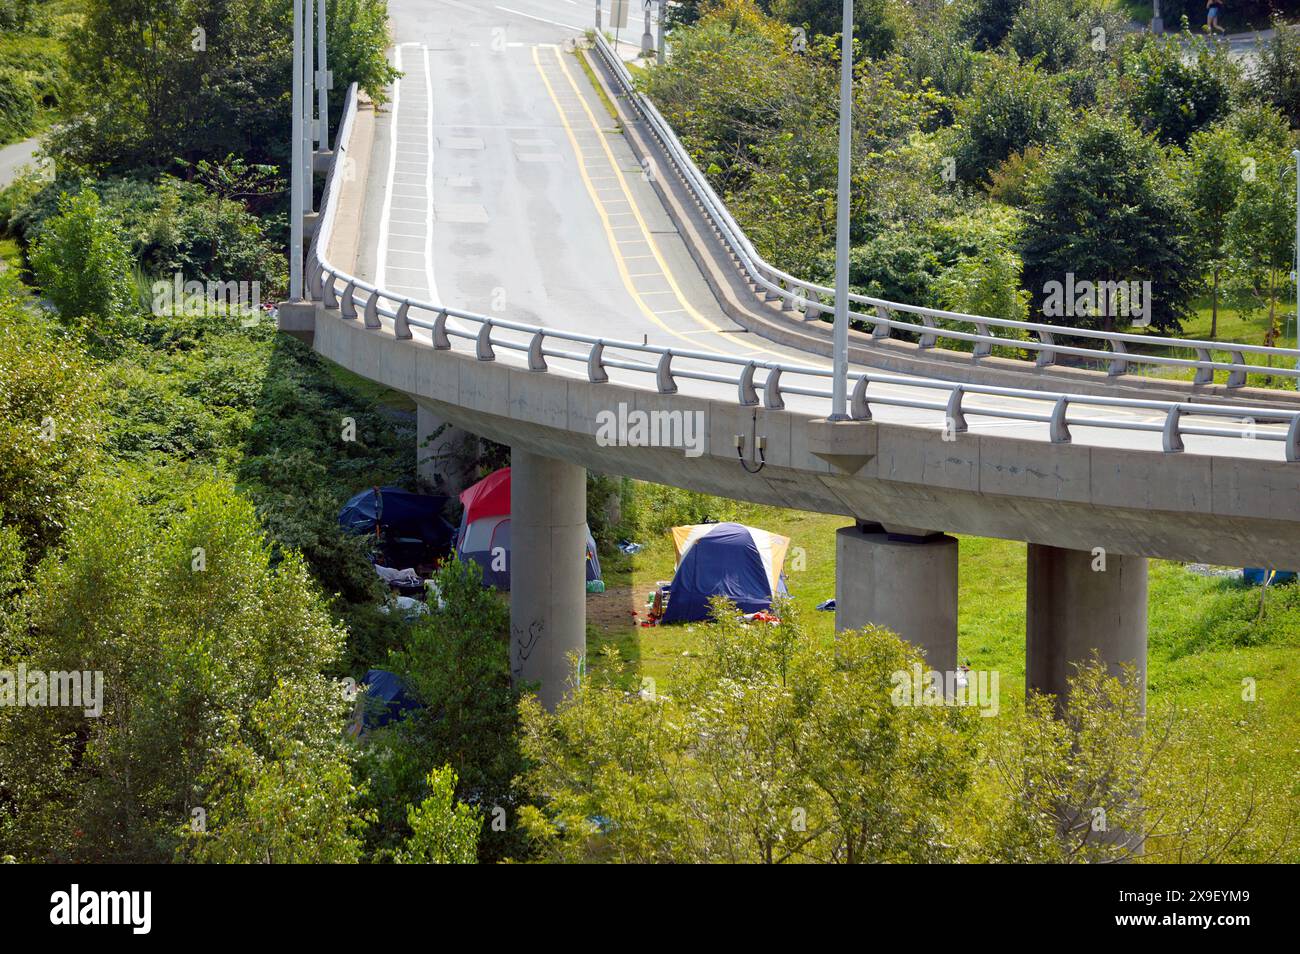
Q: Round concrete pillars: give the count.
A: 4